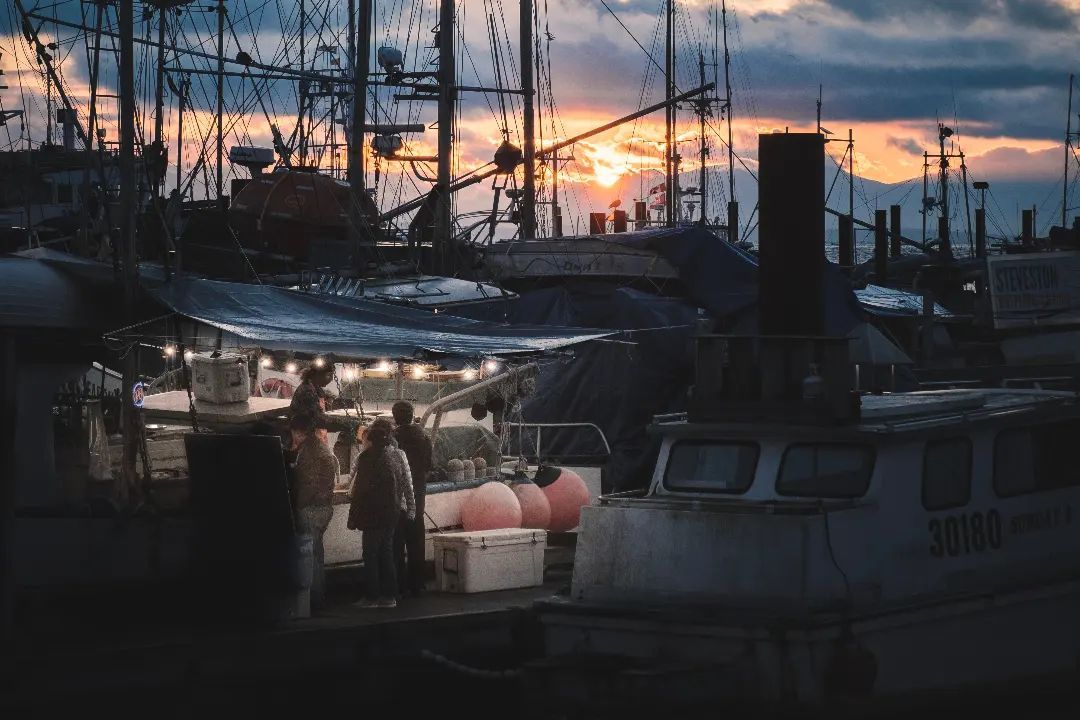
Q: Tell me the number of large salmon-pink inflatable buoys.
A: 3